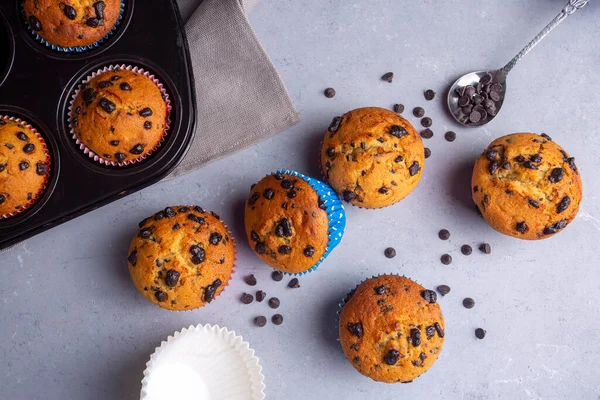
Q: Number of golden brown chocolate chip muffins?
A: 8